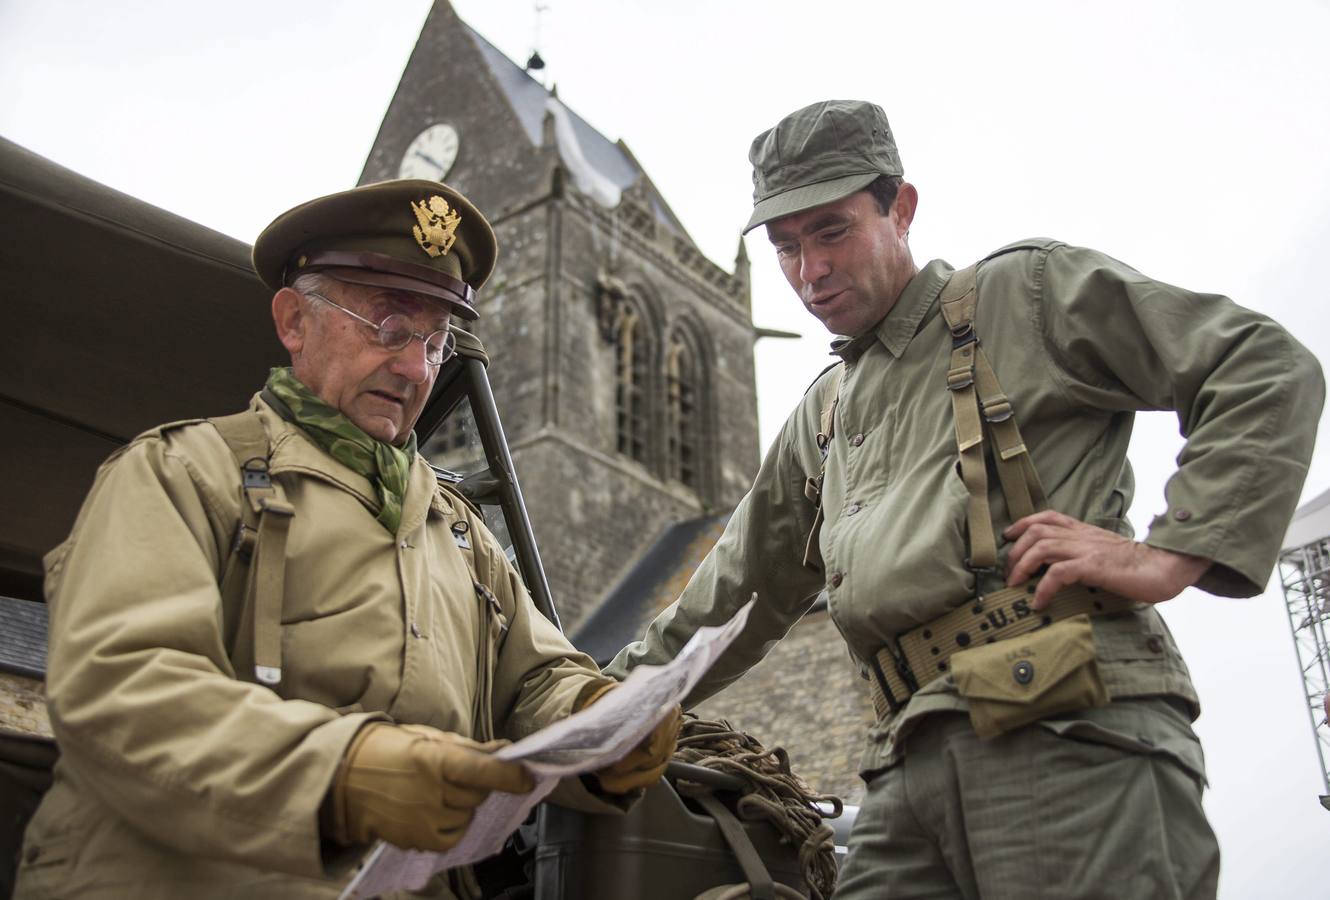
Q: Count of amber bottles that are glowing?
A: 0